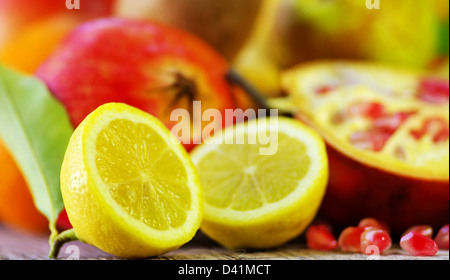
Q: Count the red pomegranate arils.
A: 7